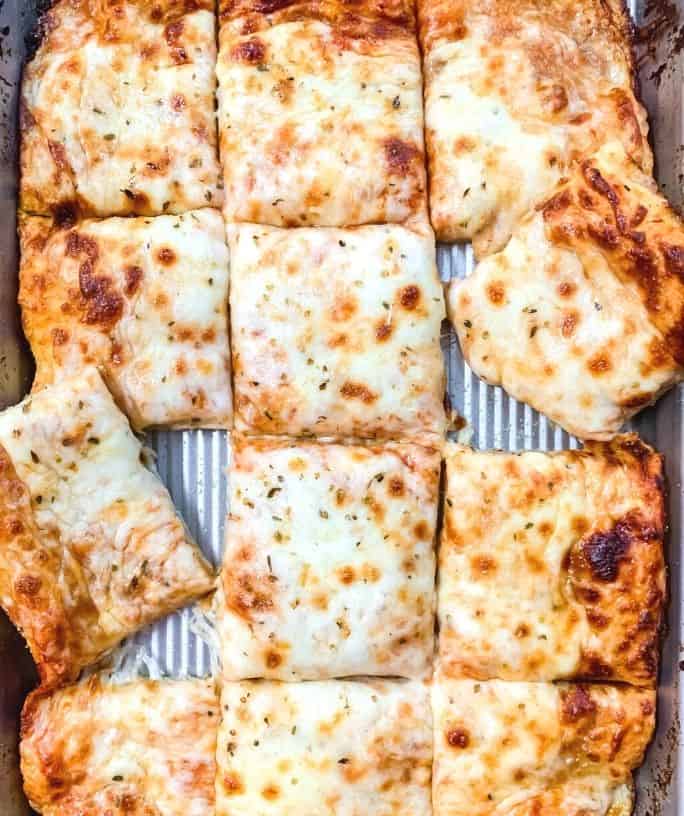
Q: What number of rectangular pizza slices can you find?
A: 12